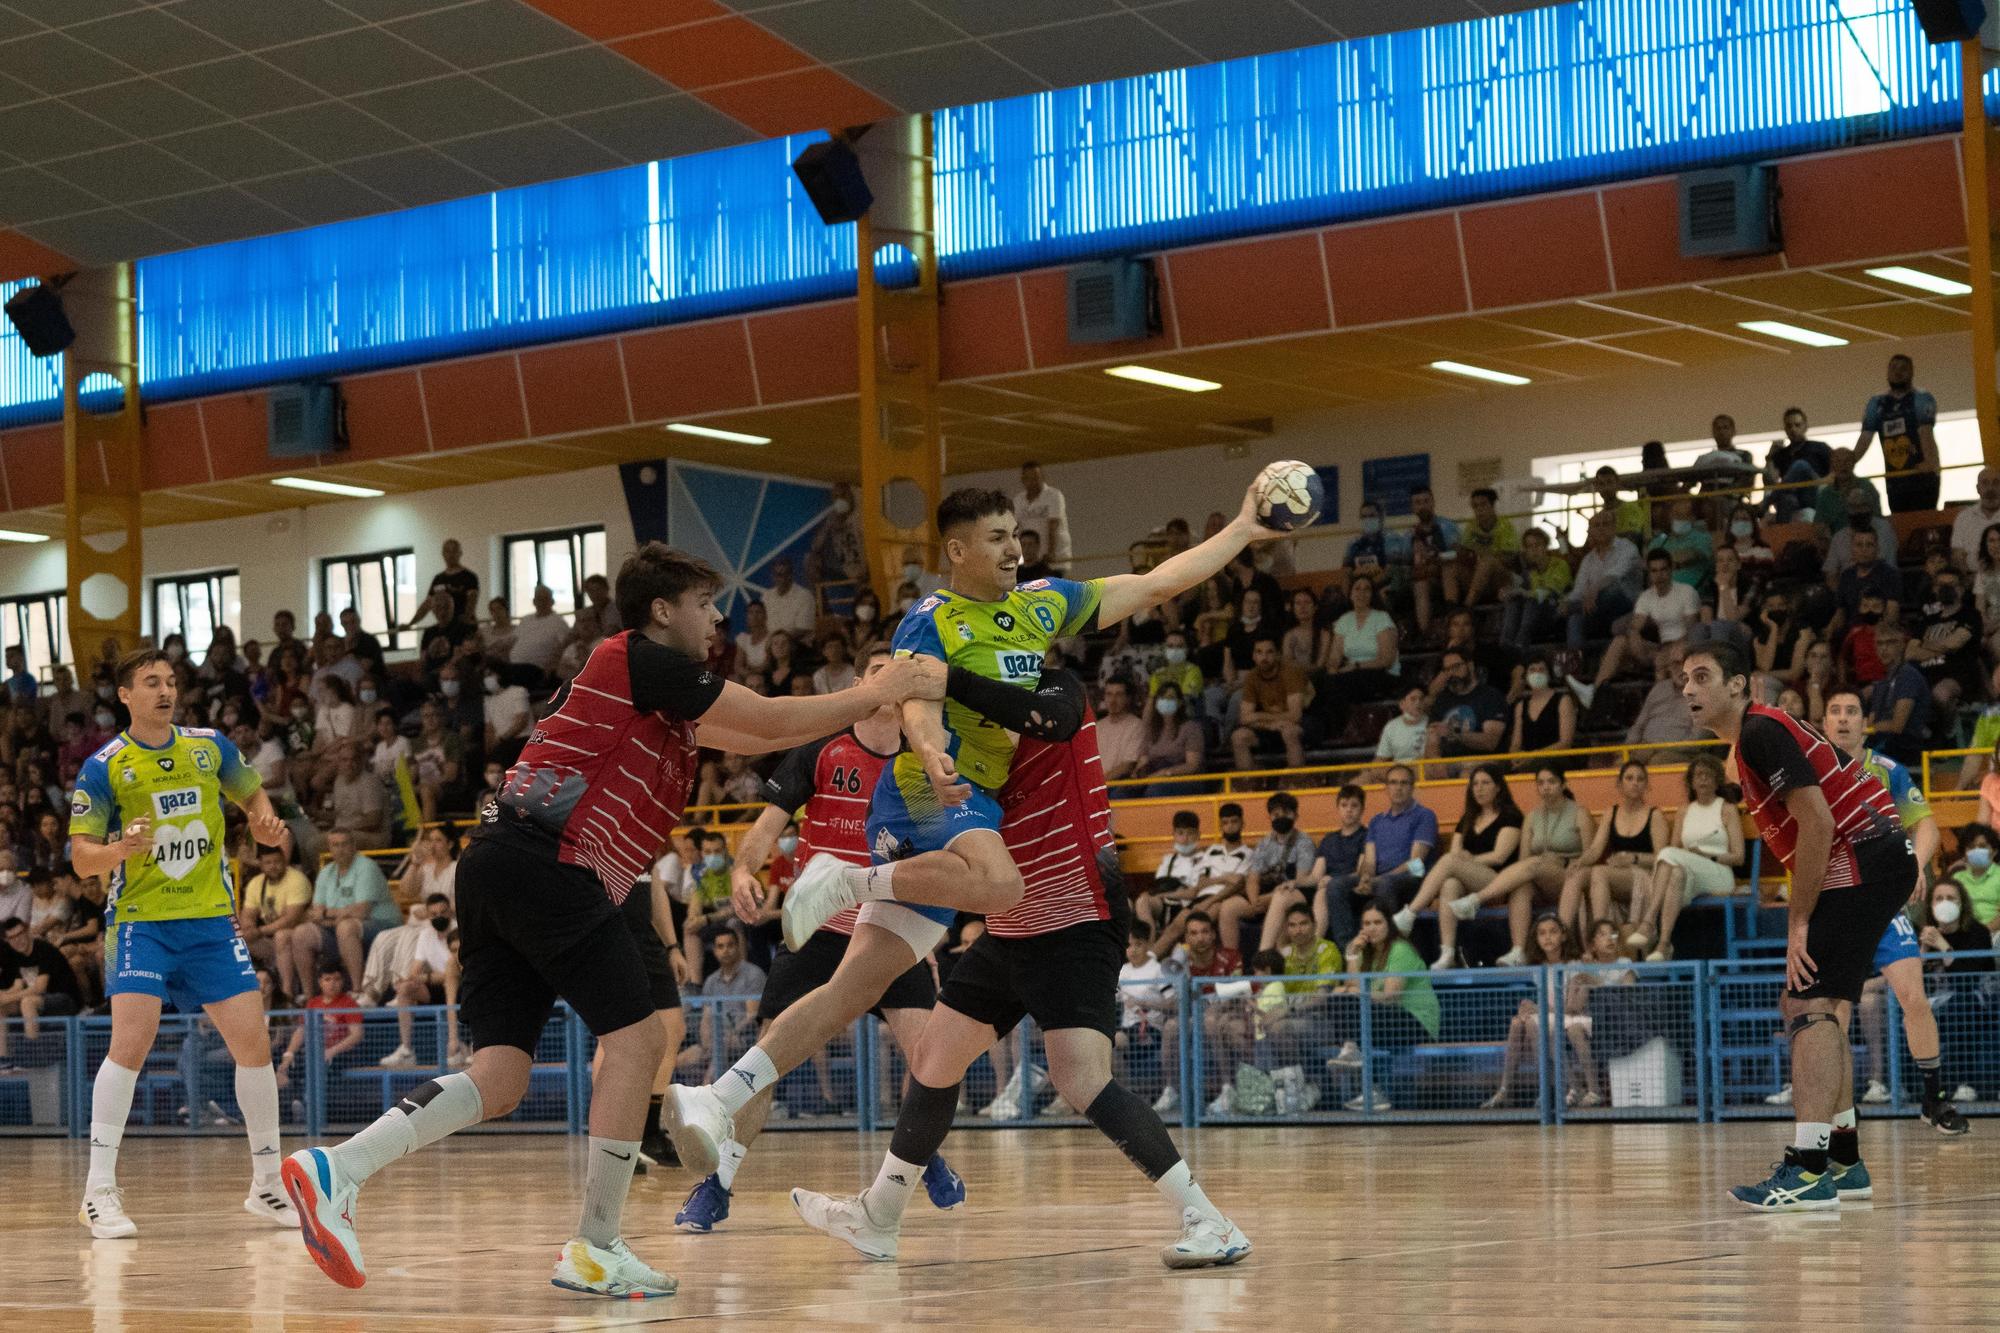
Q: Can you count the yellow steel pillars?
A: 3